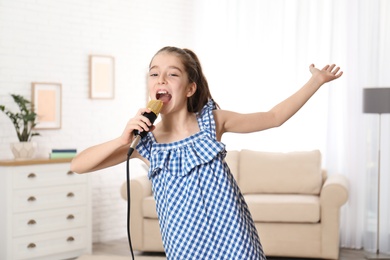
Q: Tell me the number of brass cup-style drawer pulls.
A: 8